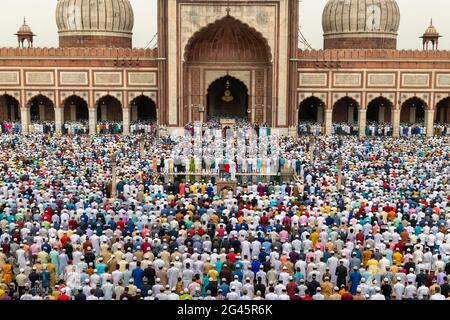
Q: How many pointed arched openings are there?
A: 12